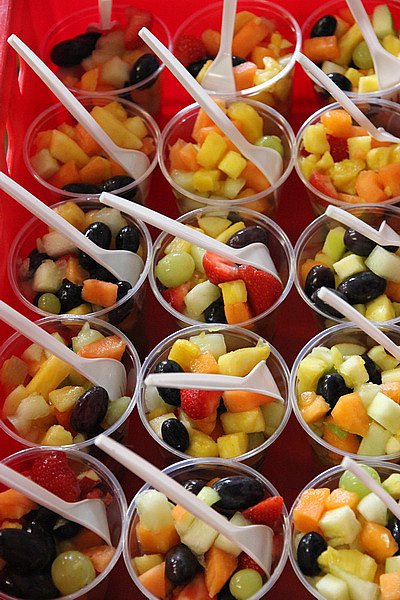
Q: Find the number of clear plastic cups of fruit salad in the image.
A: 15